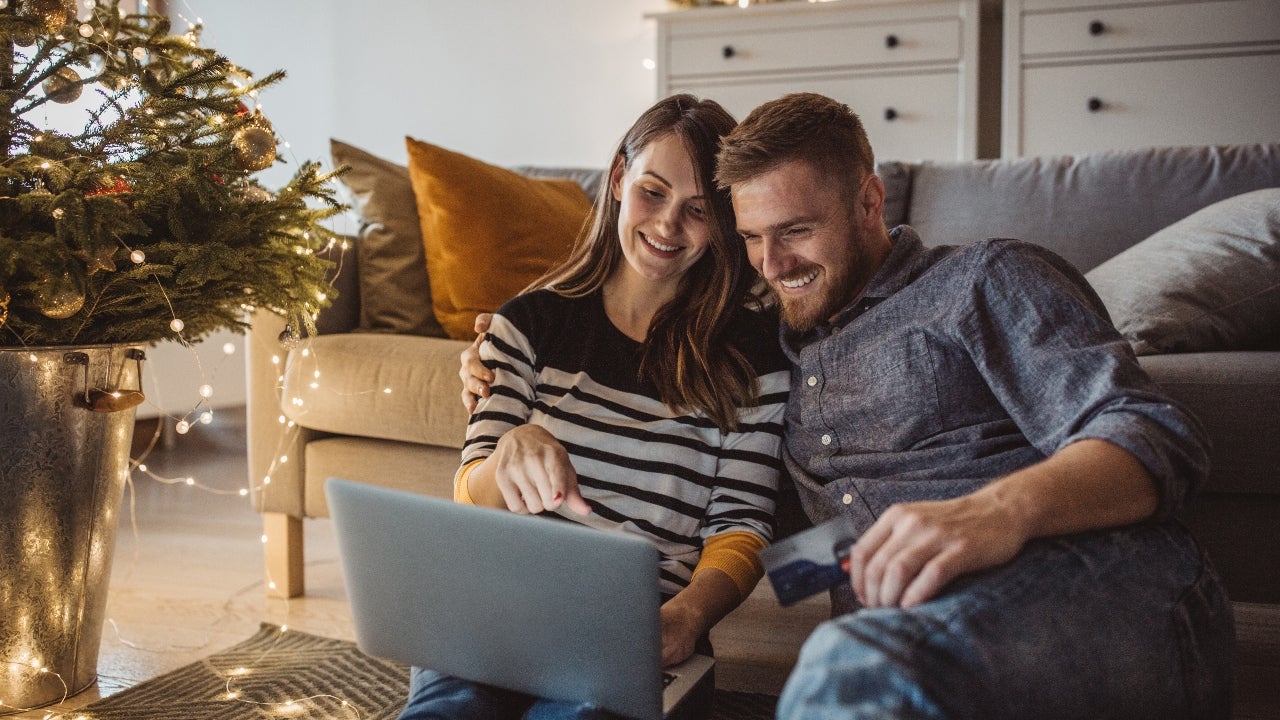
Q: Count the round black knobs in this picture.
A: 5